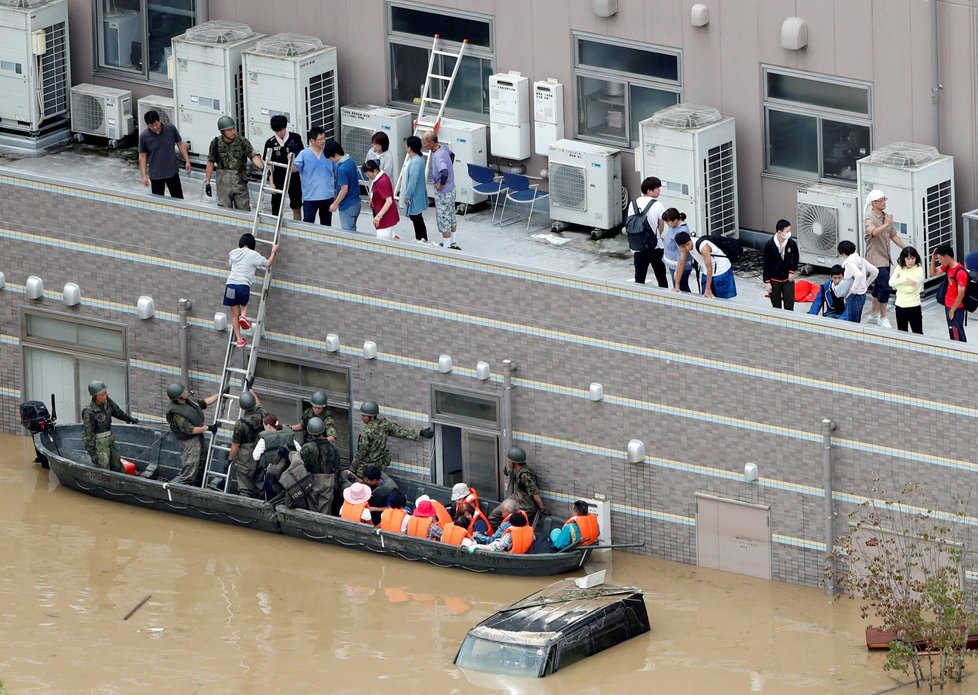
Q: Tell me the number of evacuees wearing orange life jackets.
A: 10